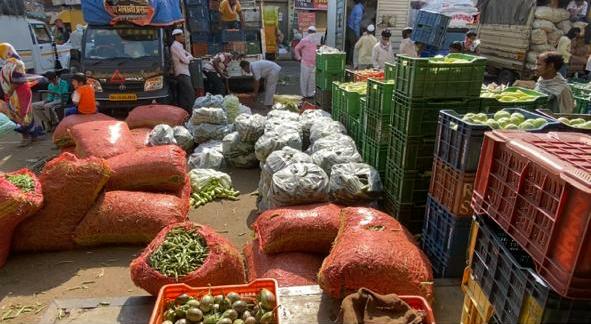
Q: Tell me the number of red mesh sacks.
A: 12